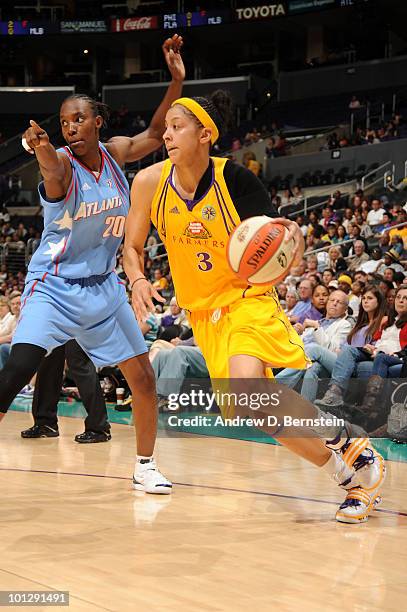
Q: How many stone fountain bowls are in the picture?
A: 0